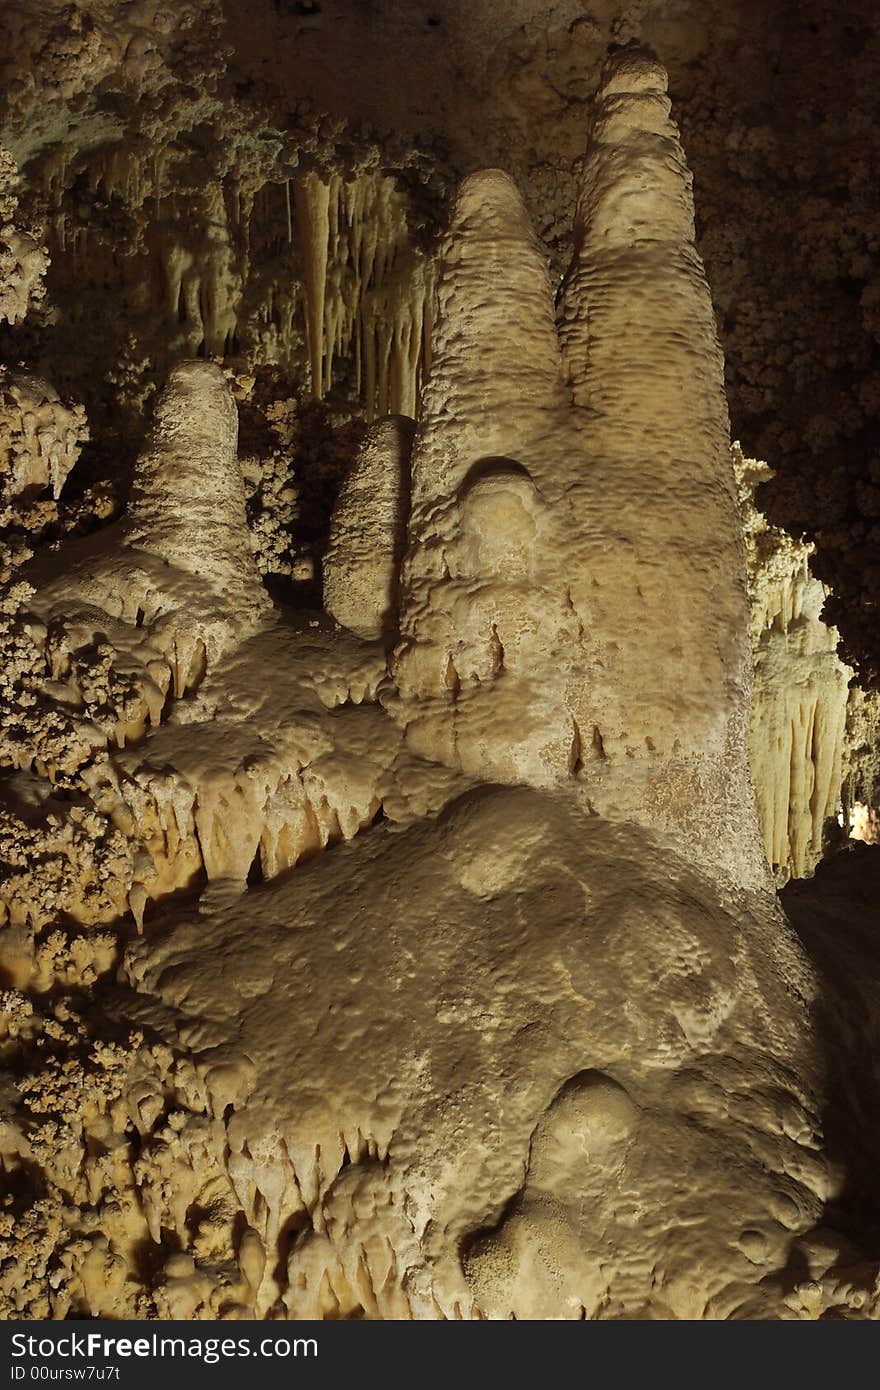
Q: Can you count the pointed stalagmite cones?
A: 4